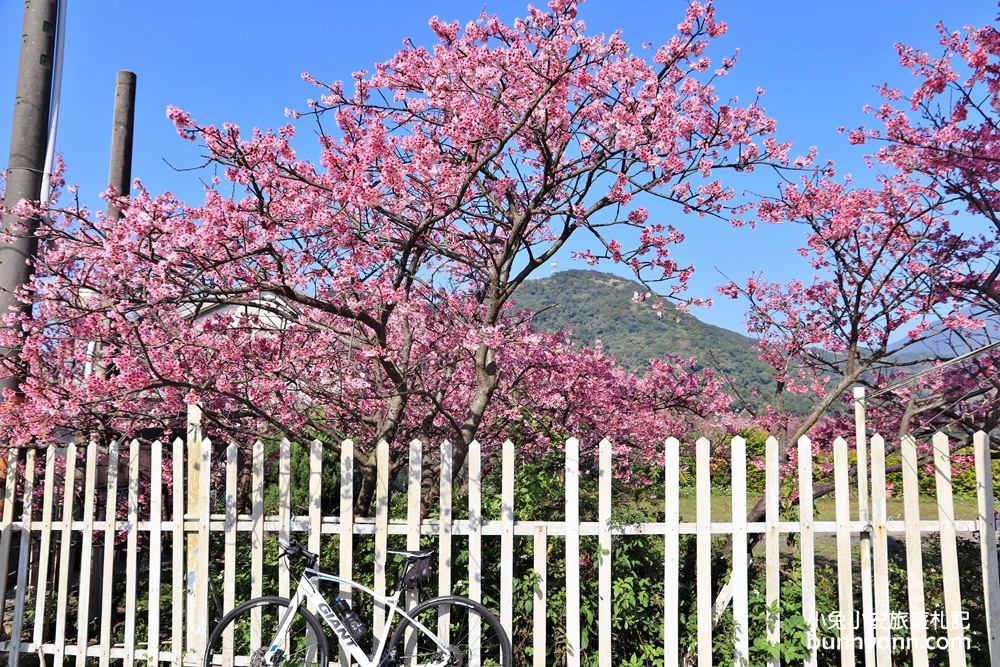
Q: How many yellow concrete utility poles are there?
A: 0